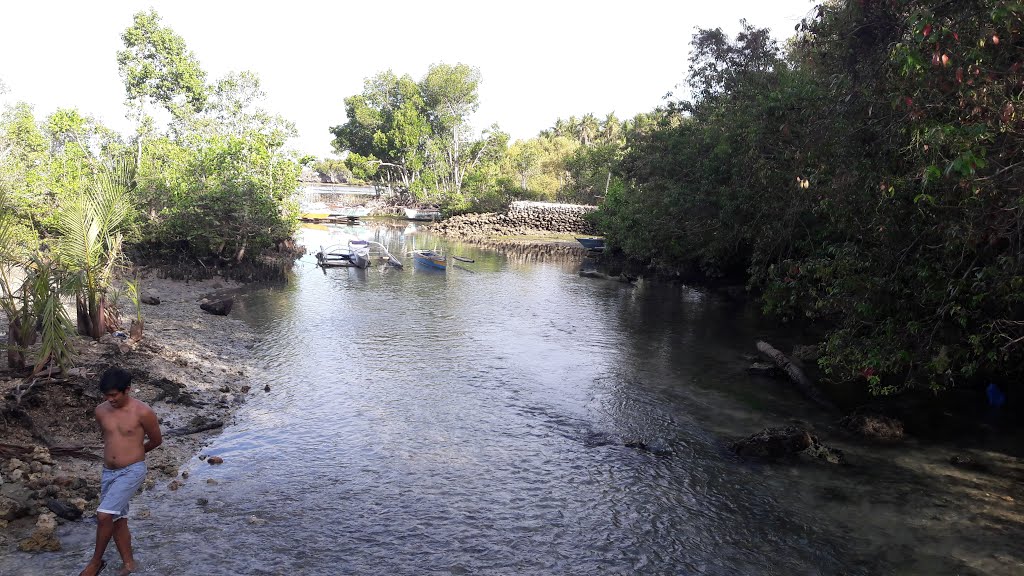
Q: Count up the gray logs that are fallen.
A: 1